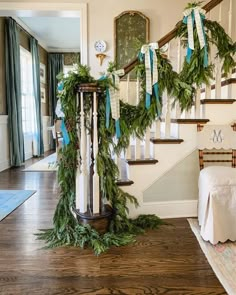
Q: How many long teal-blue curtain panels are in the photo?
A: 3